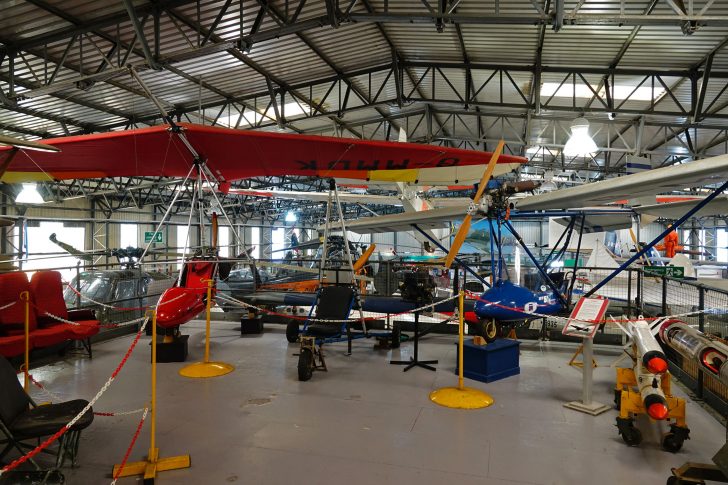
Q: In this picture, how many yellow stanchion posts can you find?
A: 4